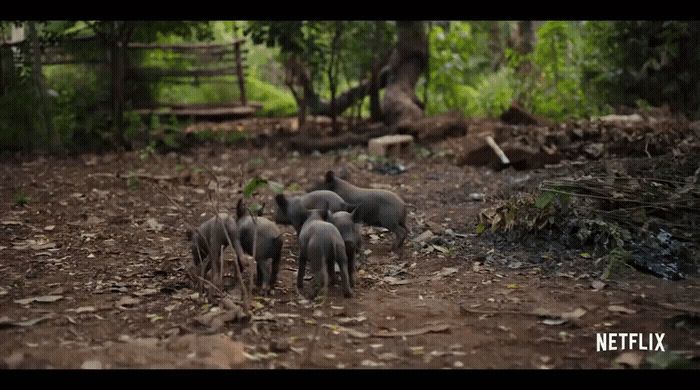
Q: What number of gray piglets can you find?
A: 6